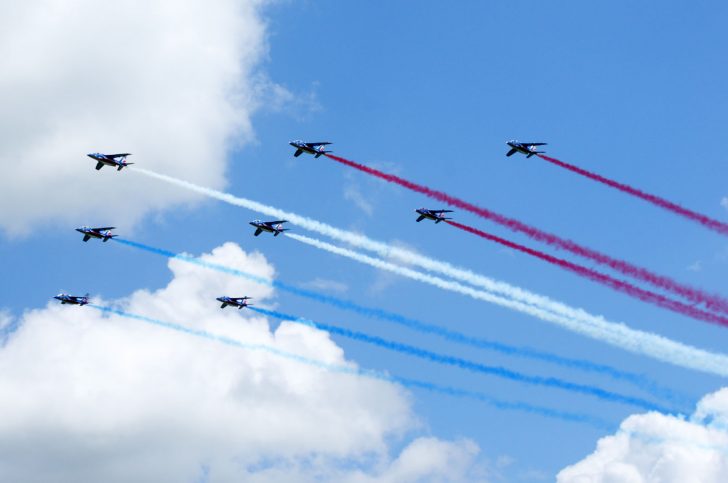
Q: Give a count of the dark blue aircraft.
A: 8